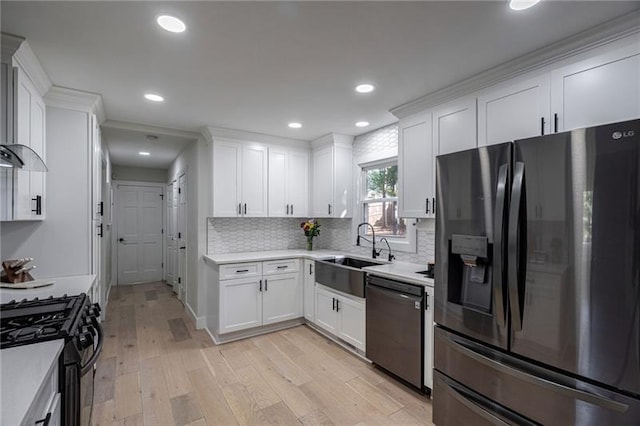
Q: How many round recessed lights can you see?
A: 7